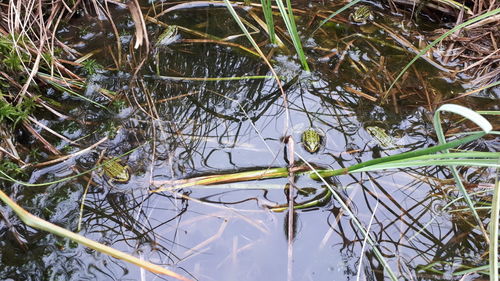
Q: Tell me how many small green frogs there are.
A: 5